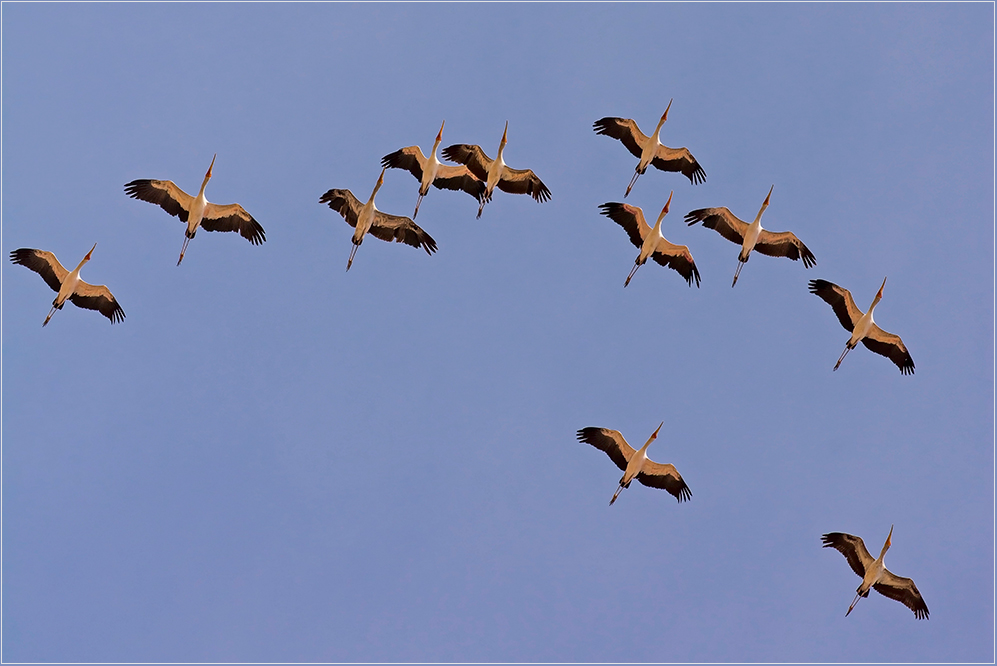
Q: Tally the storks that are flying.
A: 11